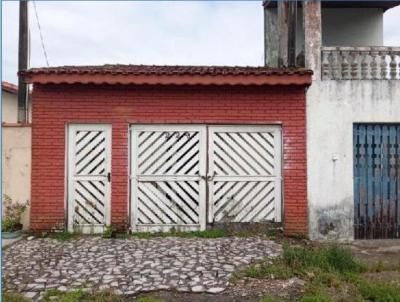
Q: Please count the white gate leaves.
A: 3